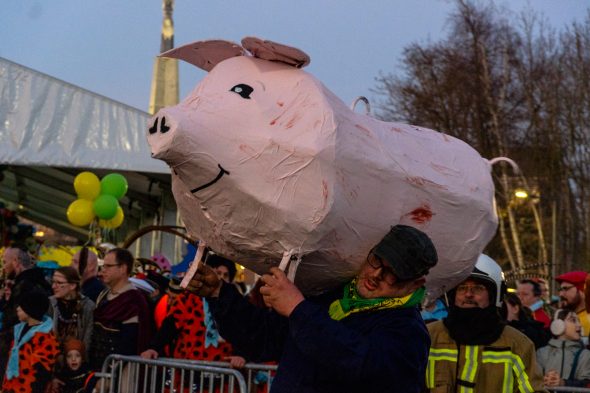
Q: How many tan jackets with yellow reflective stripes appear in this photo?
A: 1